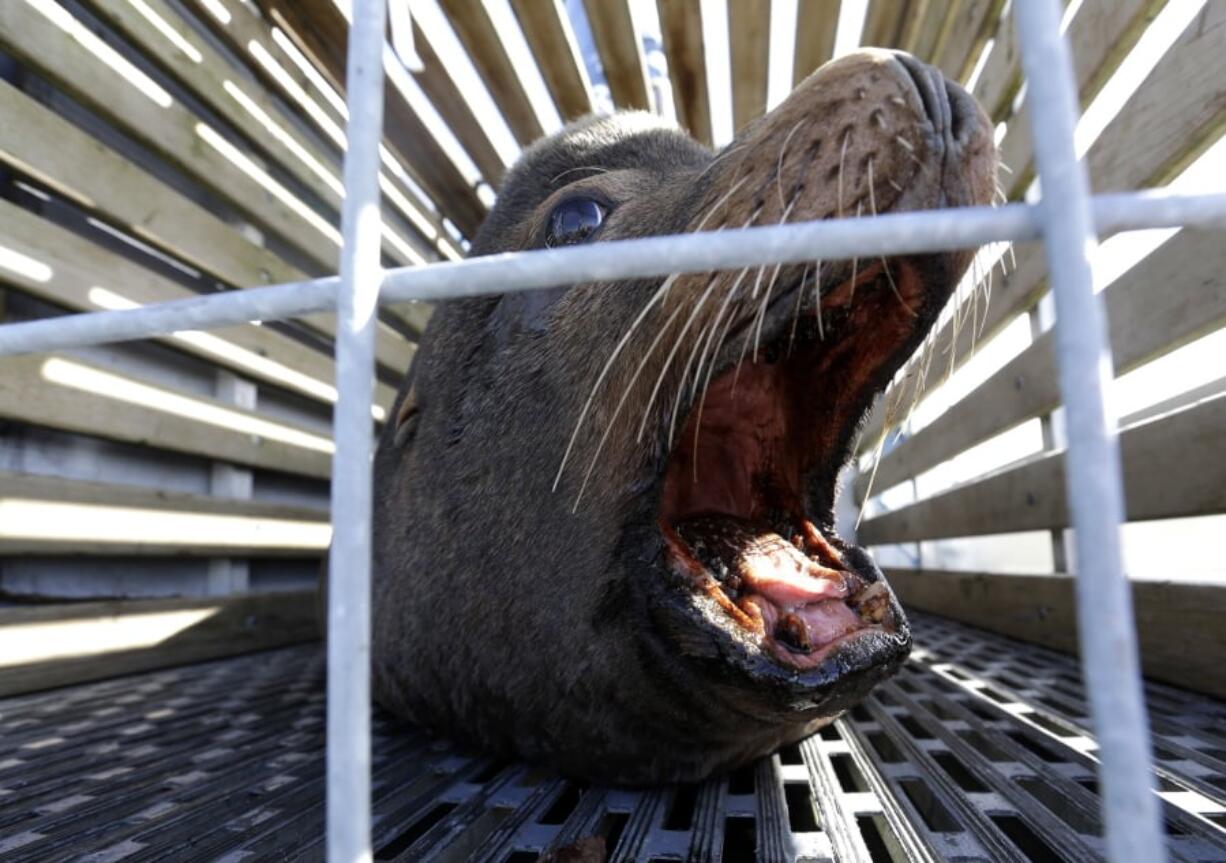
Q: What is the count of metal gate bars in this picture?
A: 3